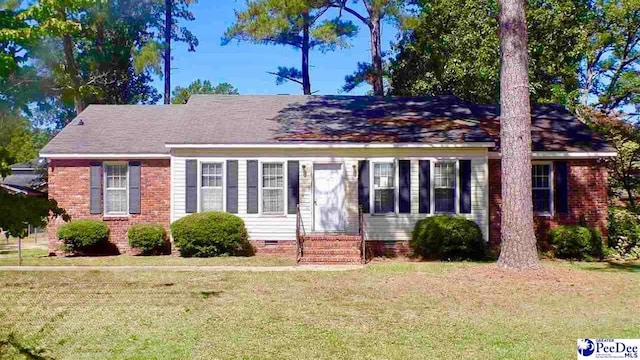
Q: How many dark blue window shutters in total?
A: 11